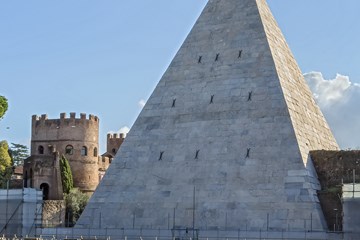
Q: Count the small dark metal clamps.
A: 9